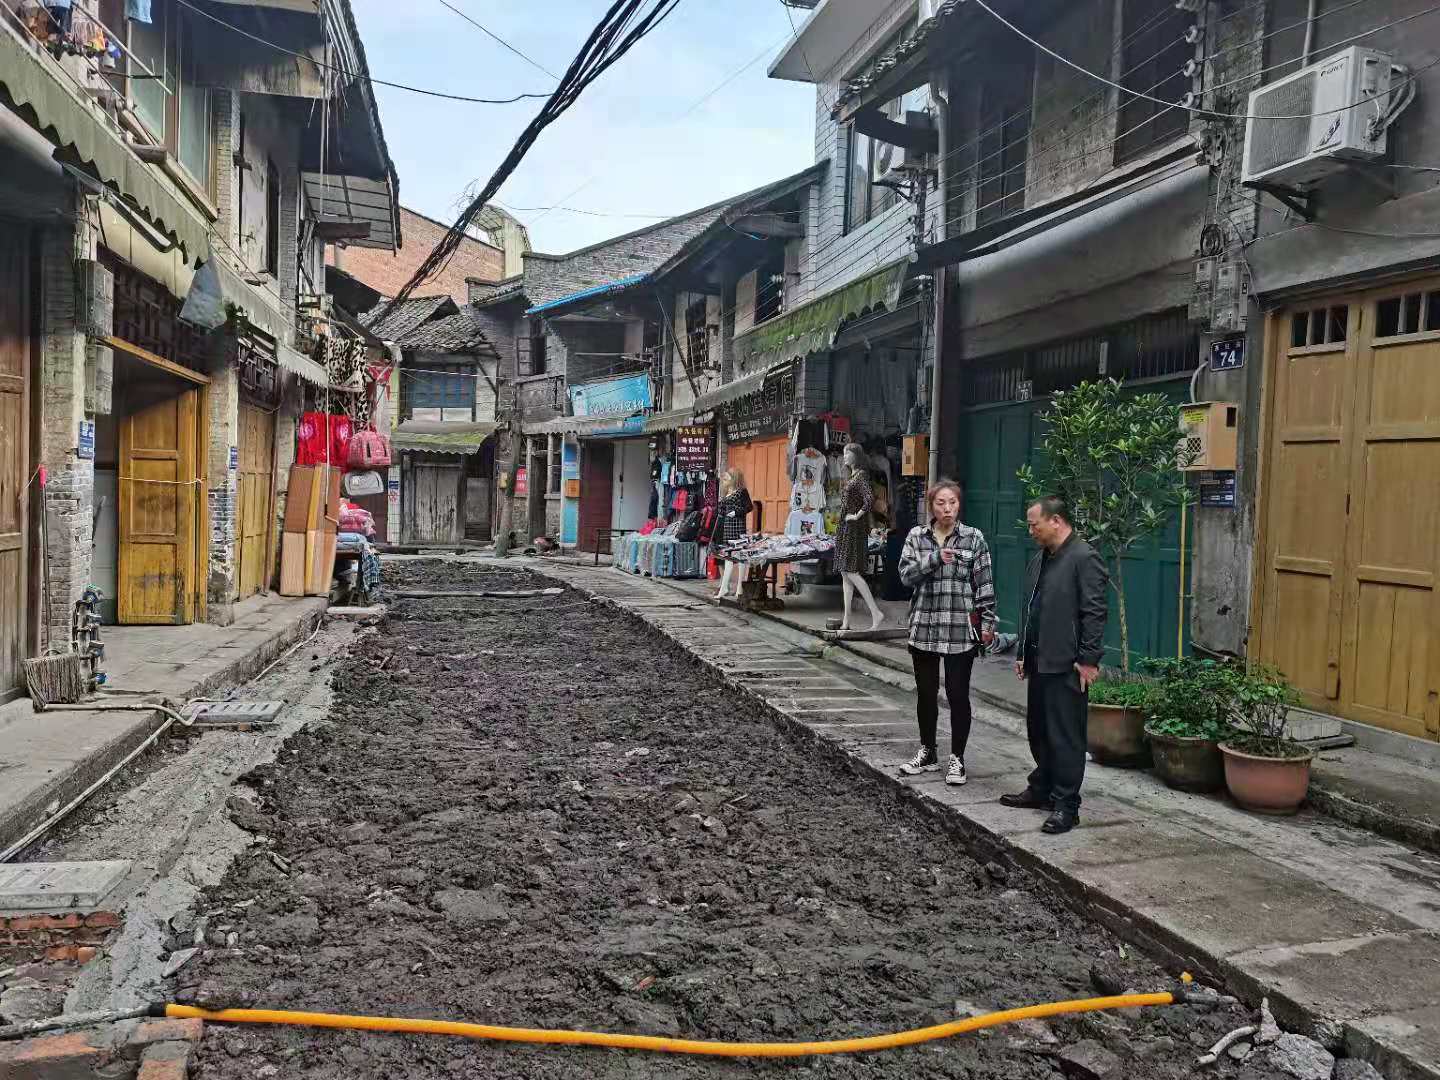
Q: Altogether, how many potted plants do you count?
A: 3